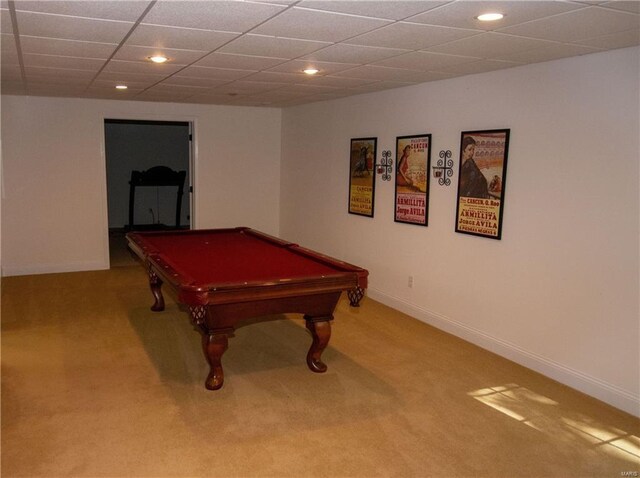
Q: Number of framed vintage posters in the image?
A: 3